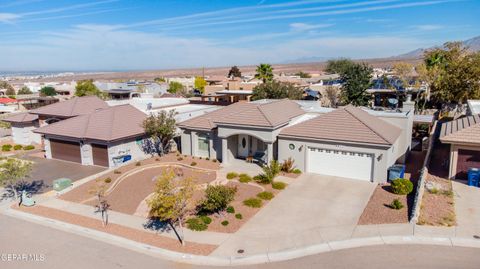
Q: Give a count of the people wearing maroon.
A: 0